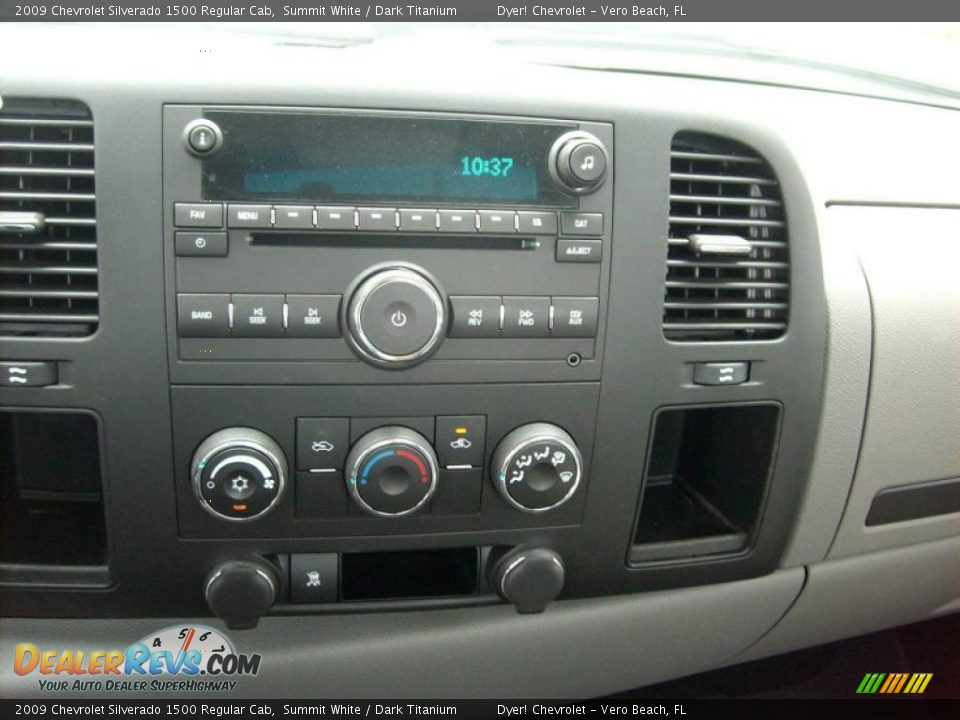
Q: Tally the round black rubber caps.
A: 2